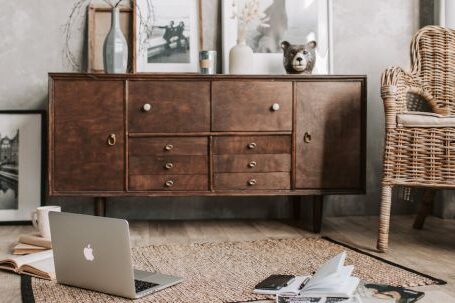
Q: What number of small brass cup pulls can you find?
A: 6